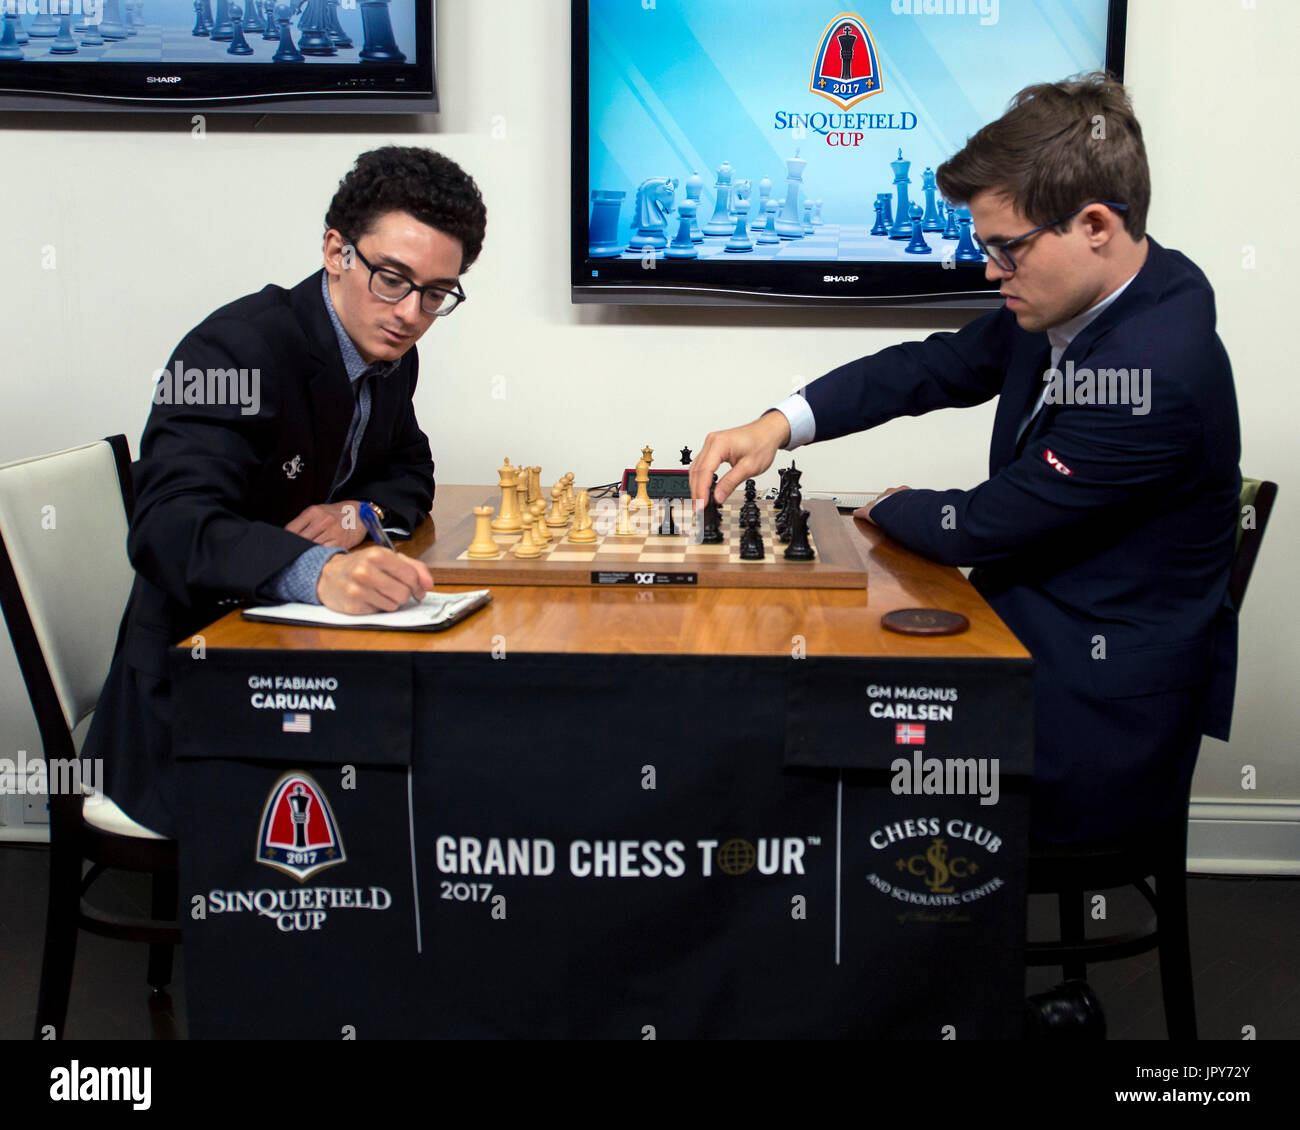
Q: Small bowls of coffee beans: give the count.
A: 0